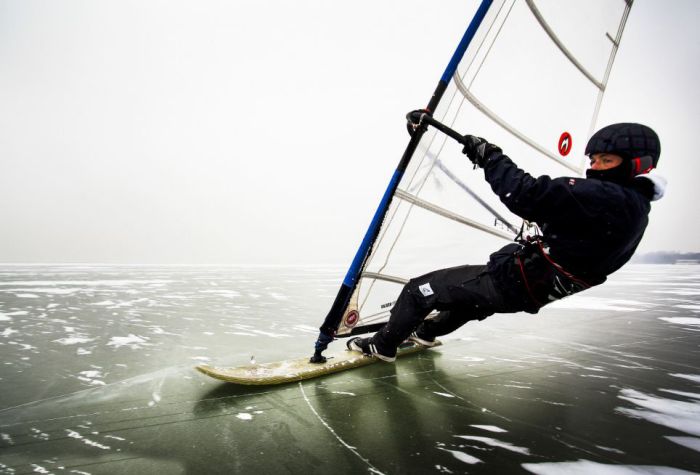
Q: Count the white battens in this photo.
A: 4